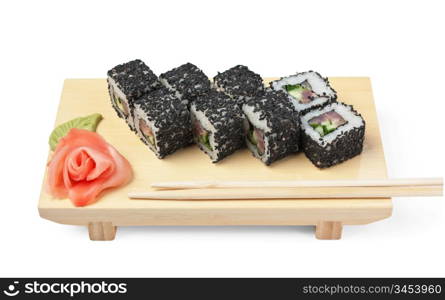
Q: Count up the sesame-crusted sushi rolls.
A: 8